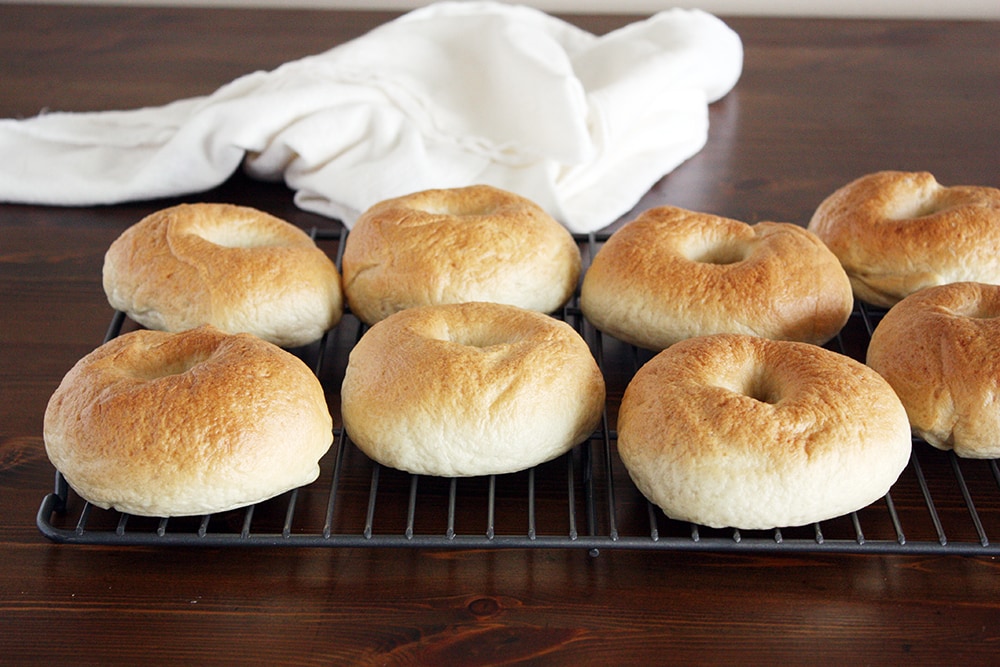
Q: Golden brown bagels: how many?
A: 8